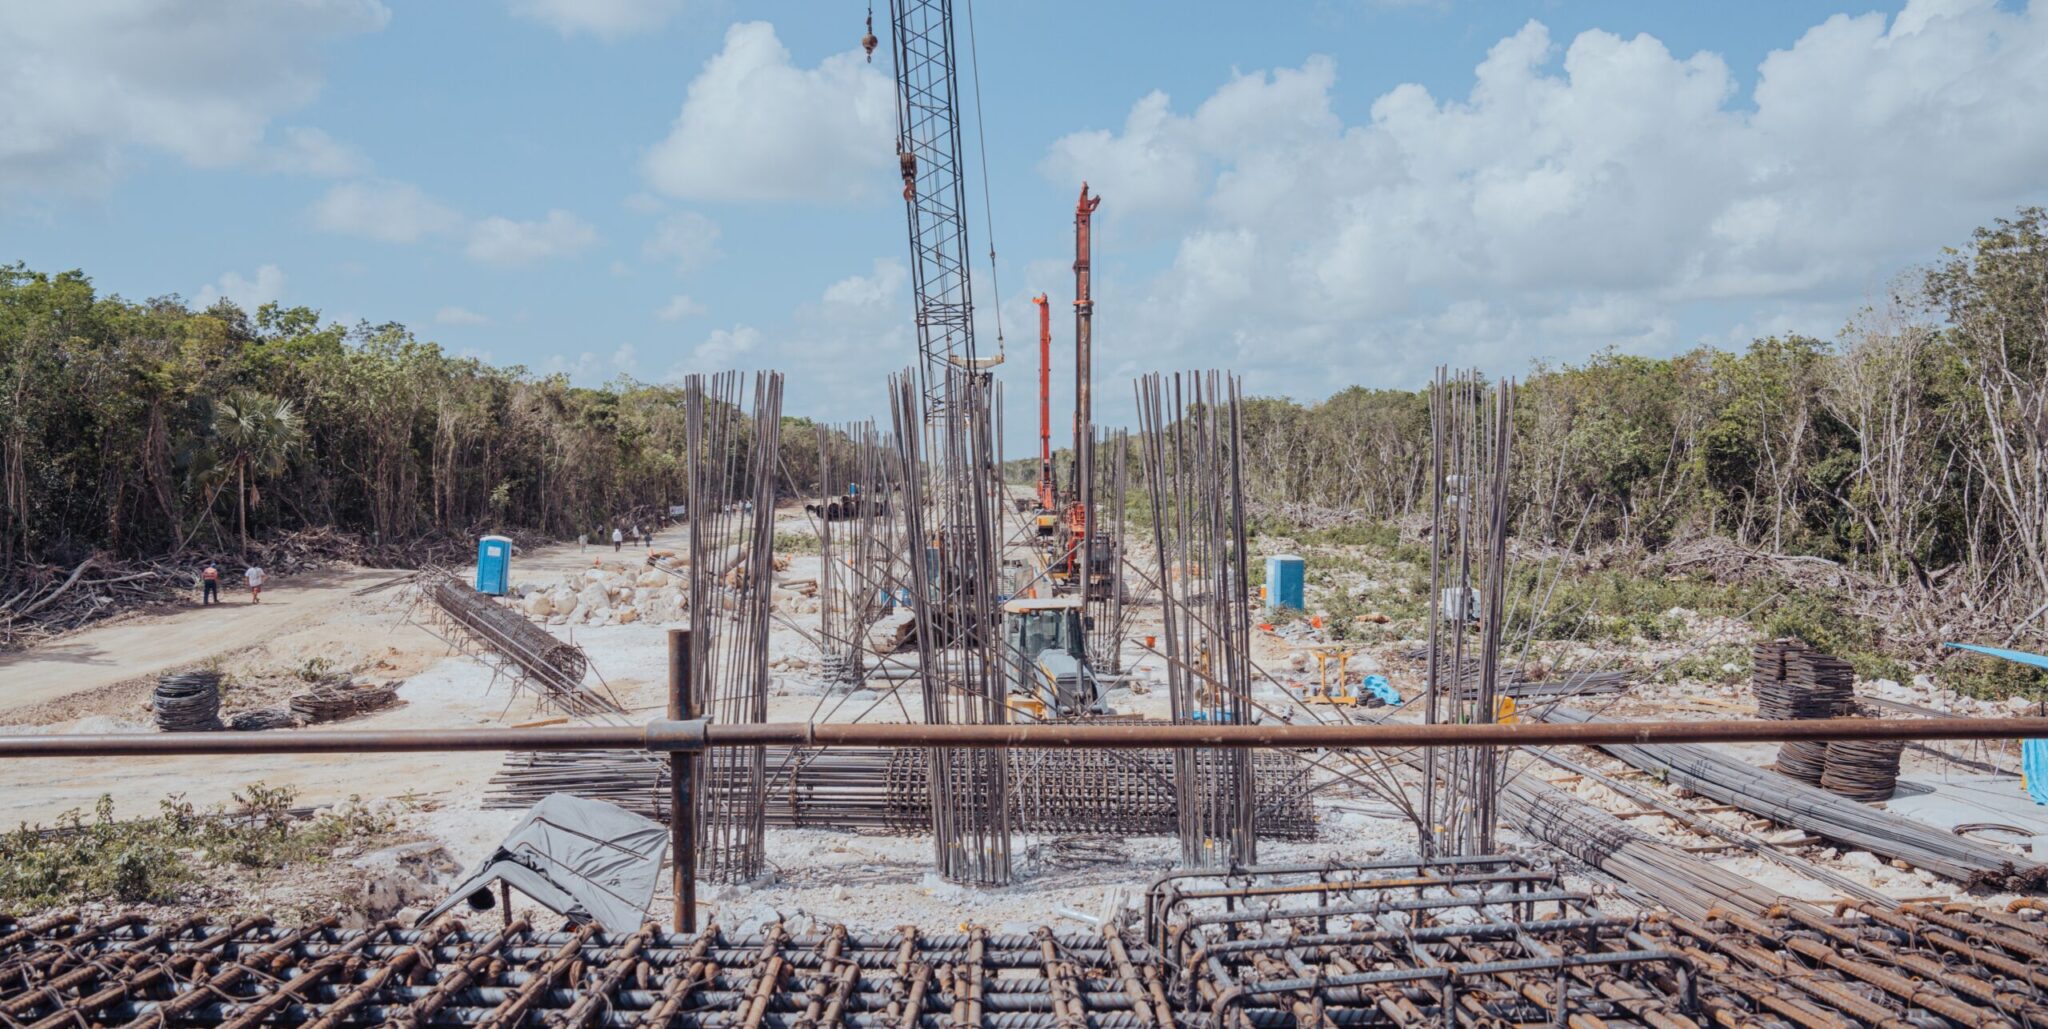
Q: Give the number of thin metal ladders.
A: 0